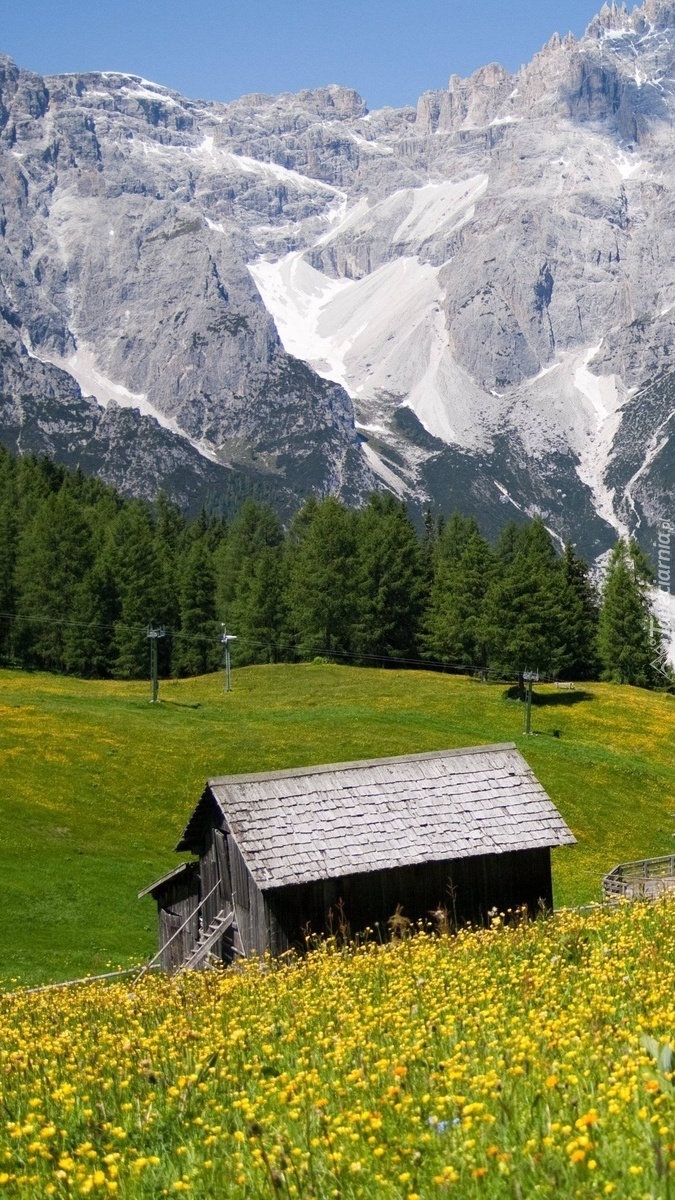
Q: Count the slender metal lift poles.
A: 3